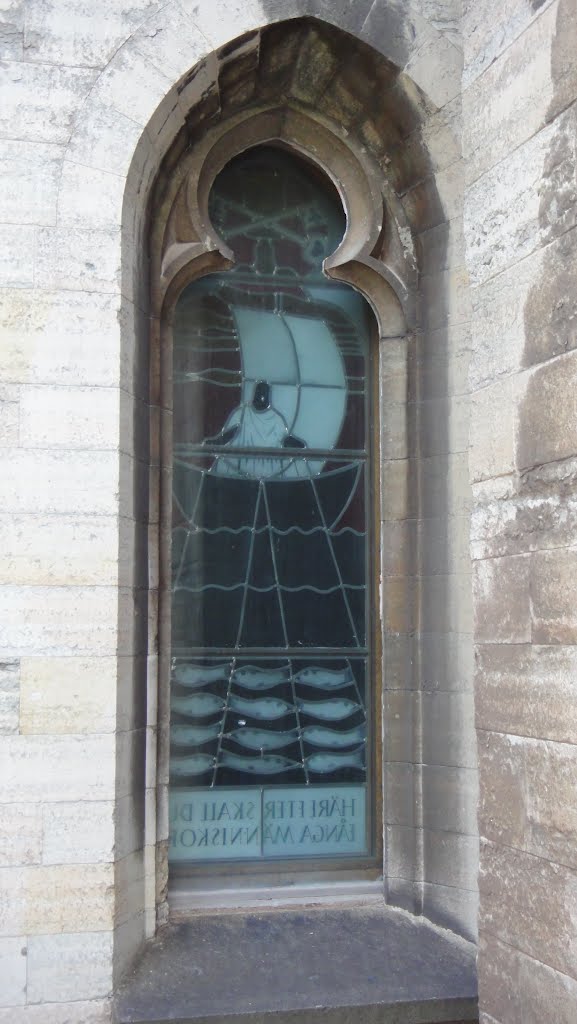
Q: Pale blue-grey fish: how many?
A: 12